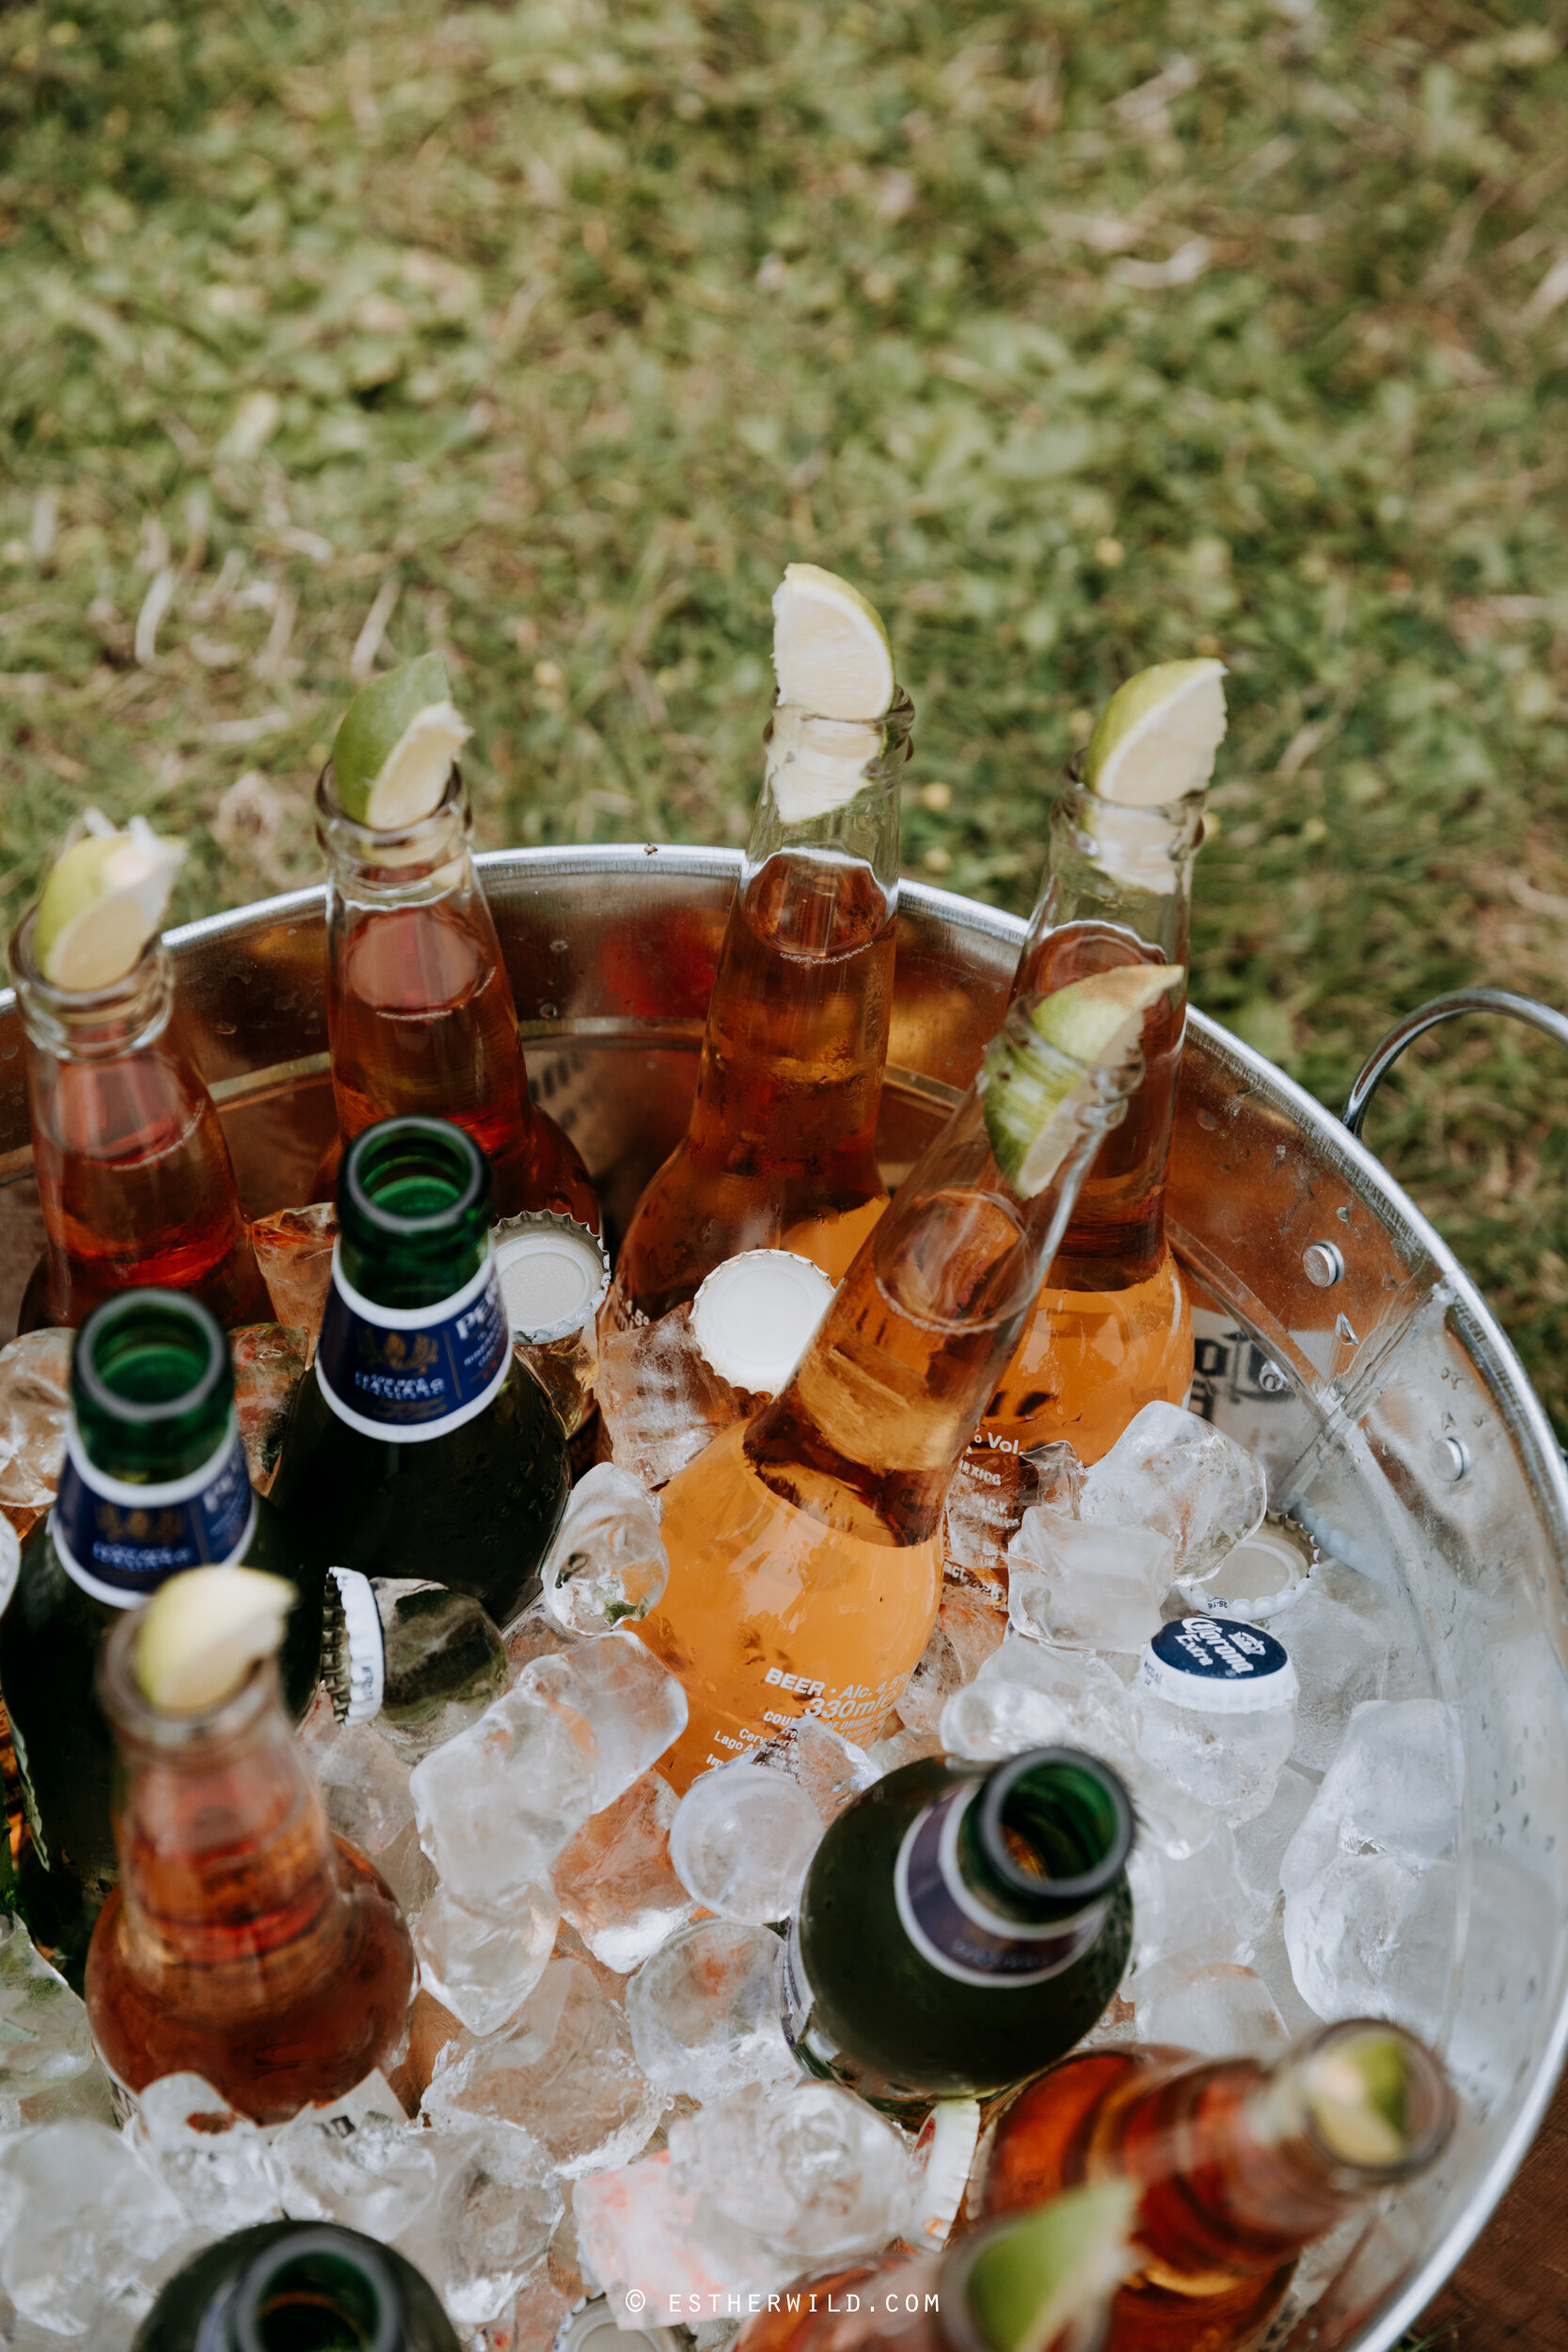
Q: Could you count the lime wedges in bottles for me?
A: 8